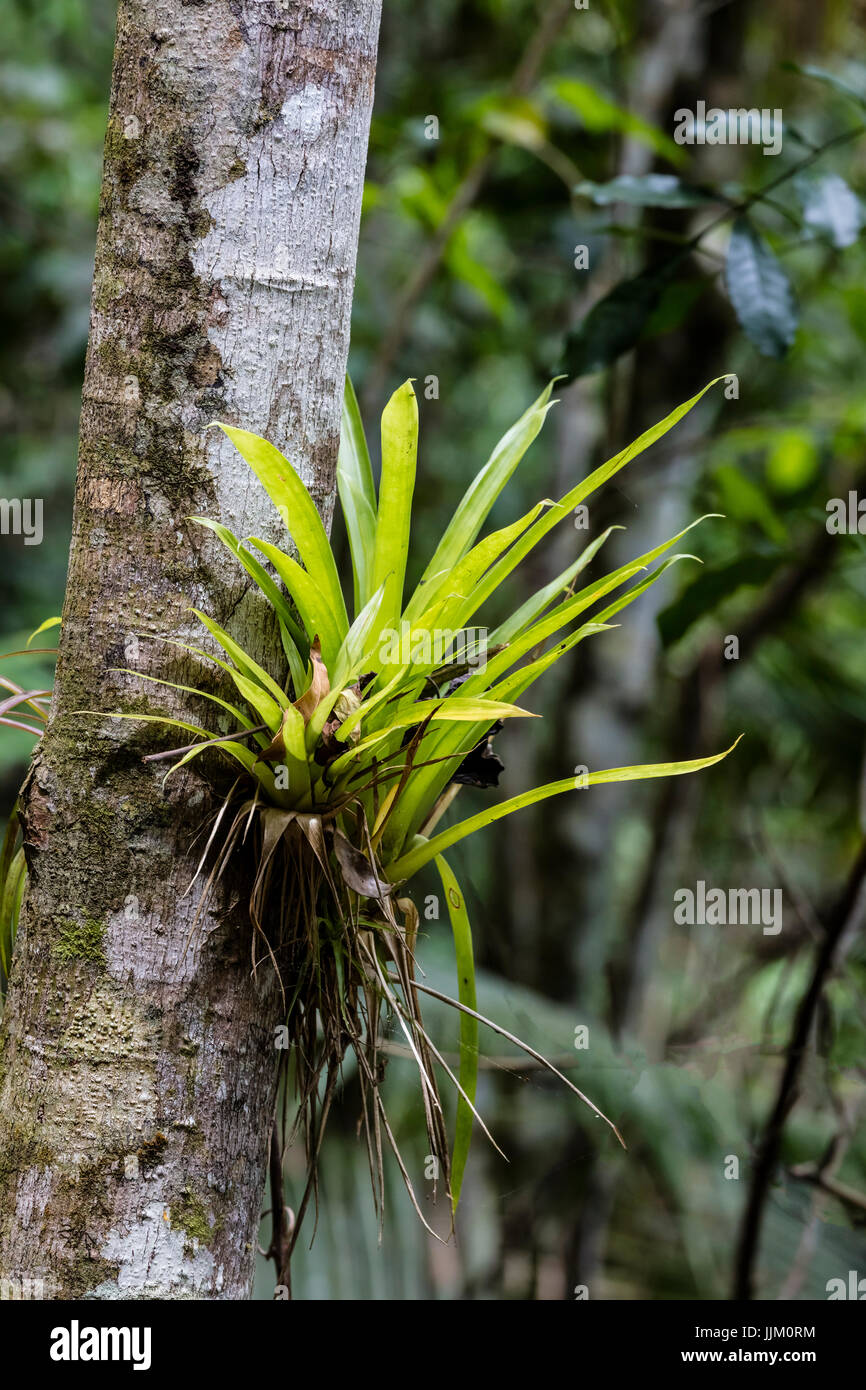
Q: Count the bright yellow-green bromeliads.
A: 1